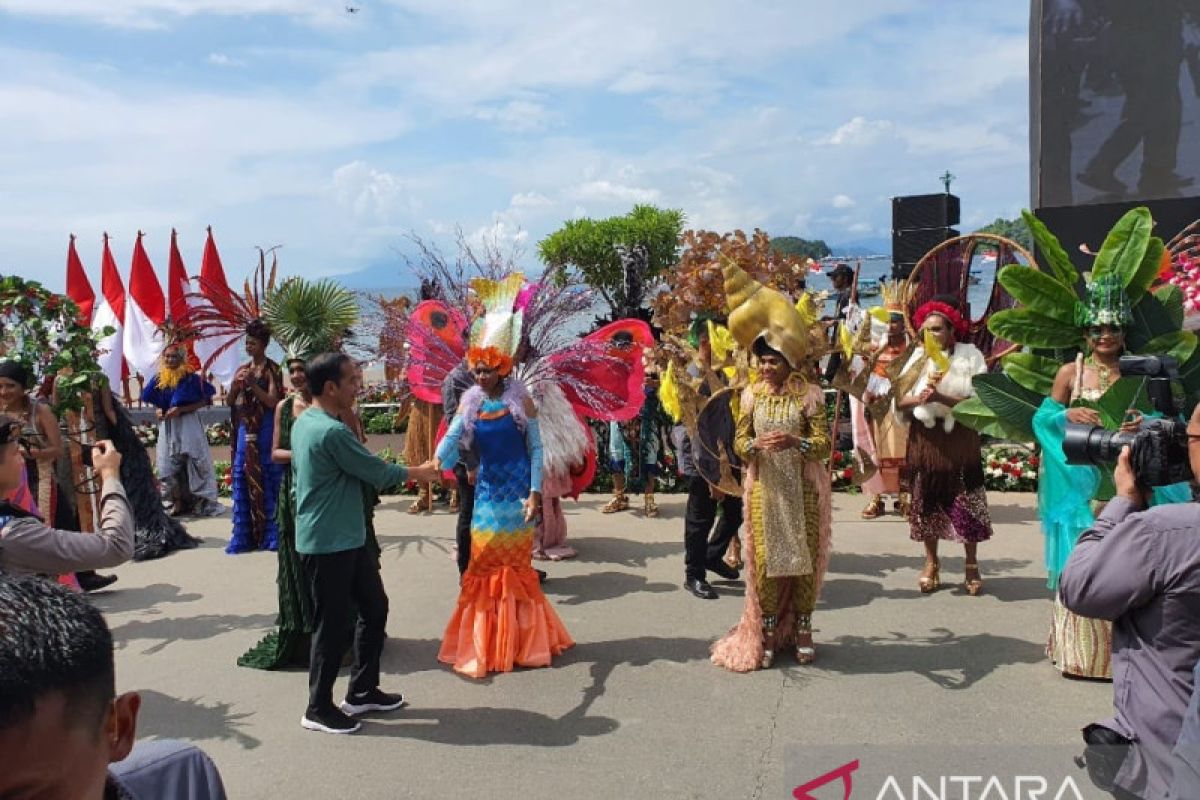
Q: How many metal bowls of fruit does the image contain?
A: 0